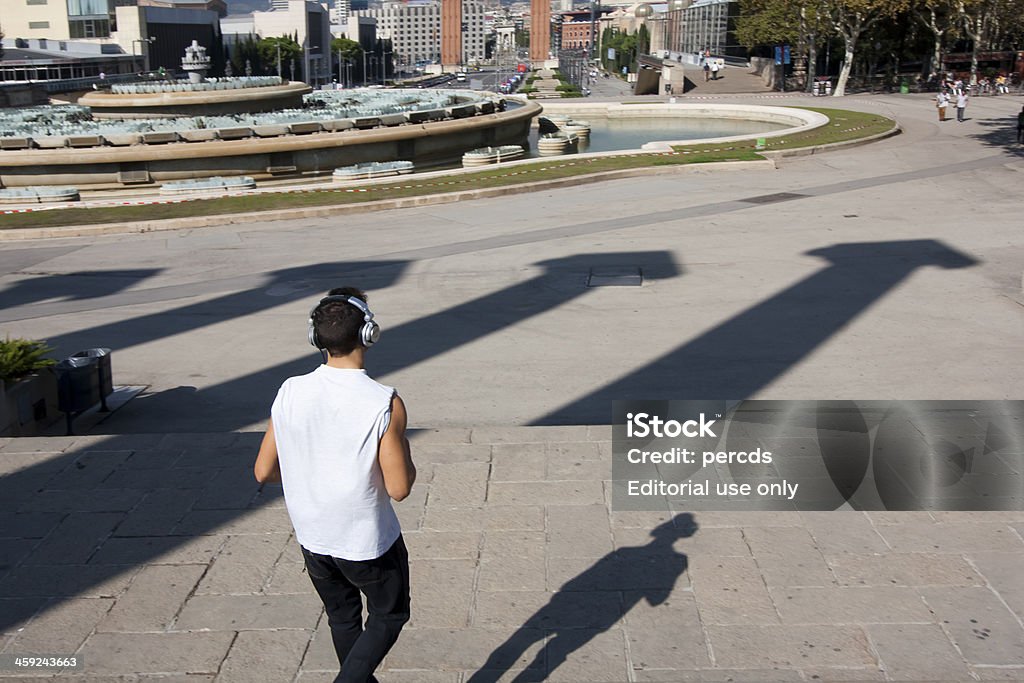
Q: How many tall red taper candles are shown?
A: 0